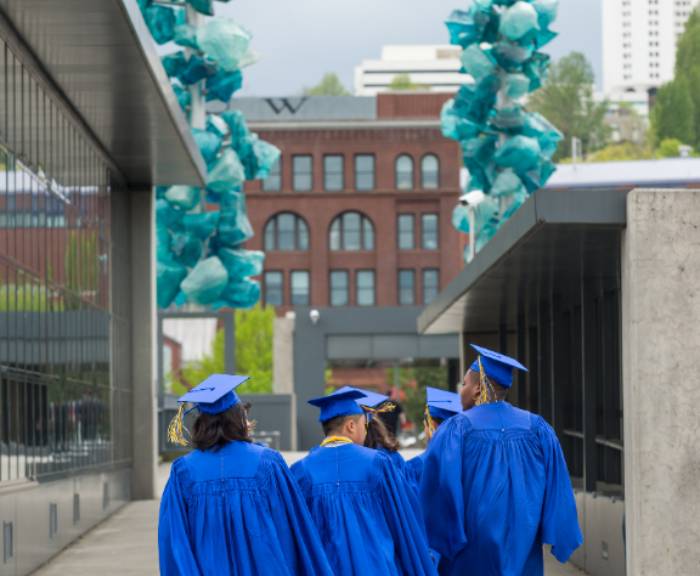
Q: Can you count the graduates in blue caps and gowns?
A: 5